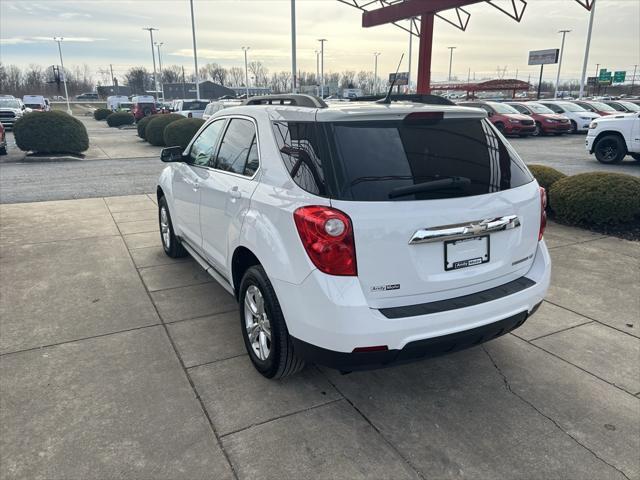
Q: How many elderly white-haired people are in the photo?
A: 0